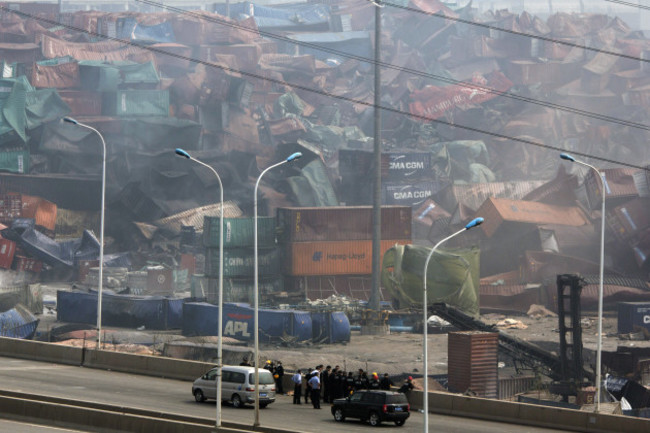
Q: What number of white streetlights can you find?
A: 5